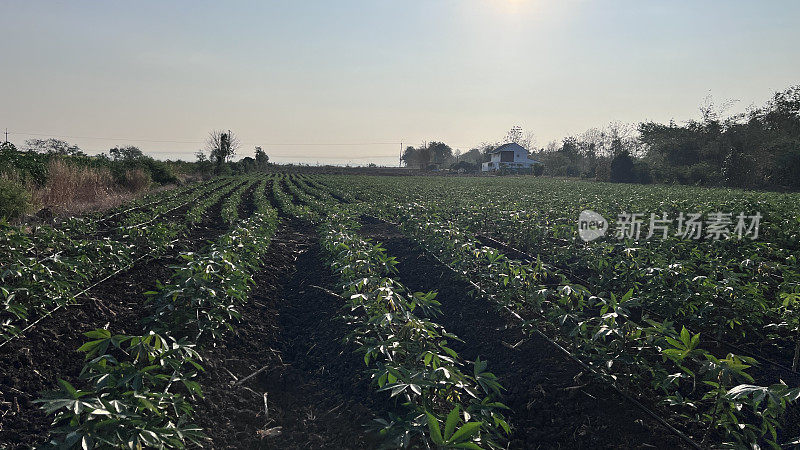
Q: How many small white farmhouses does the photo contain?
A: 1